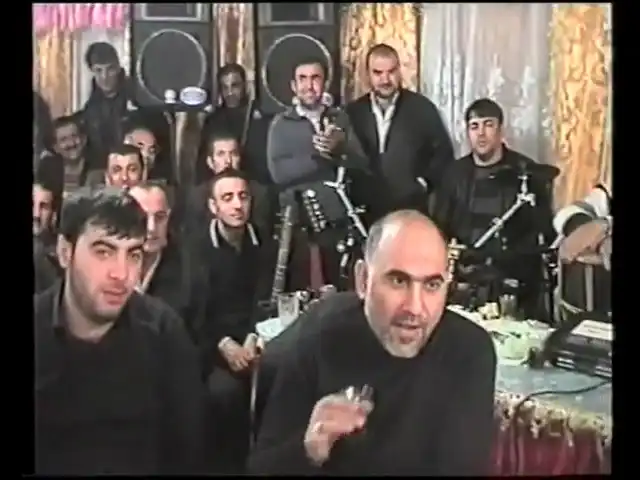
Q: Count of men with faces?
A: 14